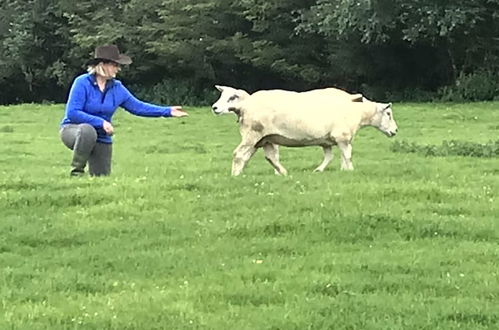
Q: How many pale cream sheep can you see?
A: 2